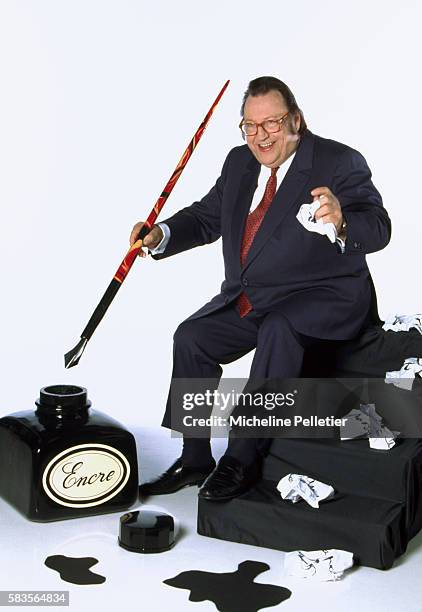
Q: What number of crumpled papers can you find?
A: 6